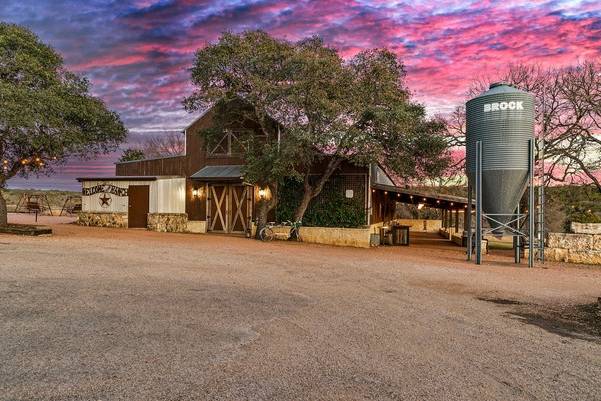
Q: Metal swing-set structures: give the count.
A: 2